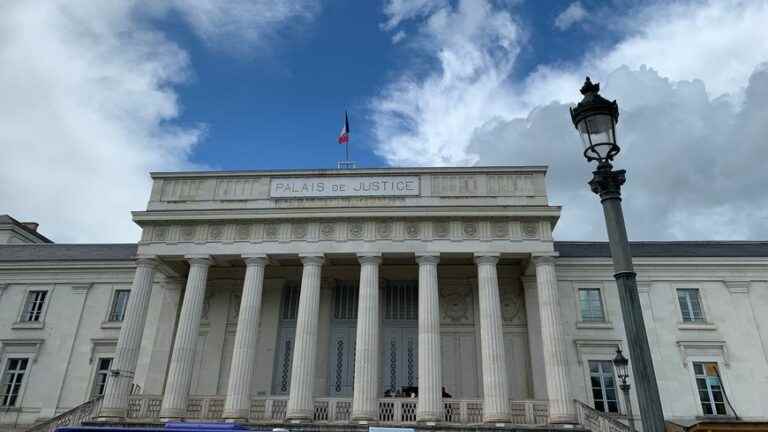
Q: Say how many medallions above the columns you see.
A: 14